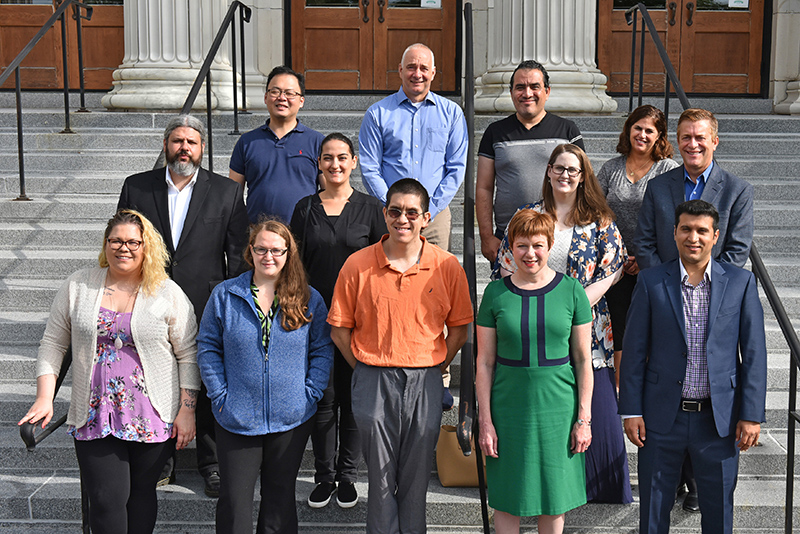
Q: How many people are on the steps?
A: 13